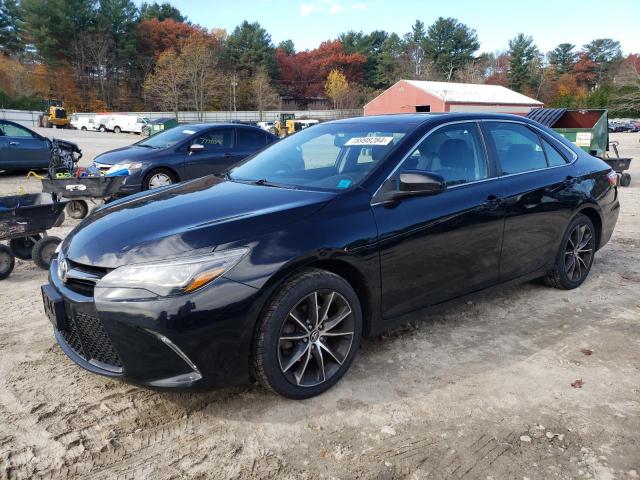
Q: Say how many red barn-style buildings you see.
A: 1